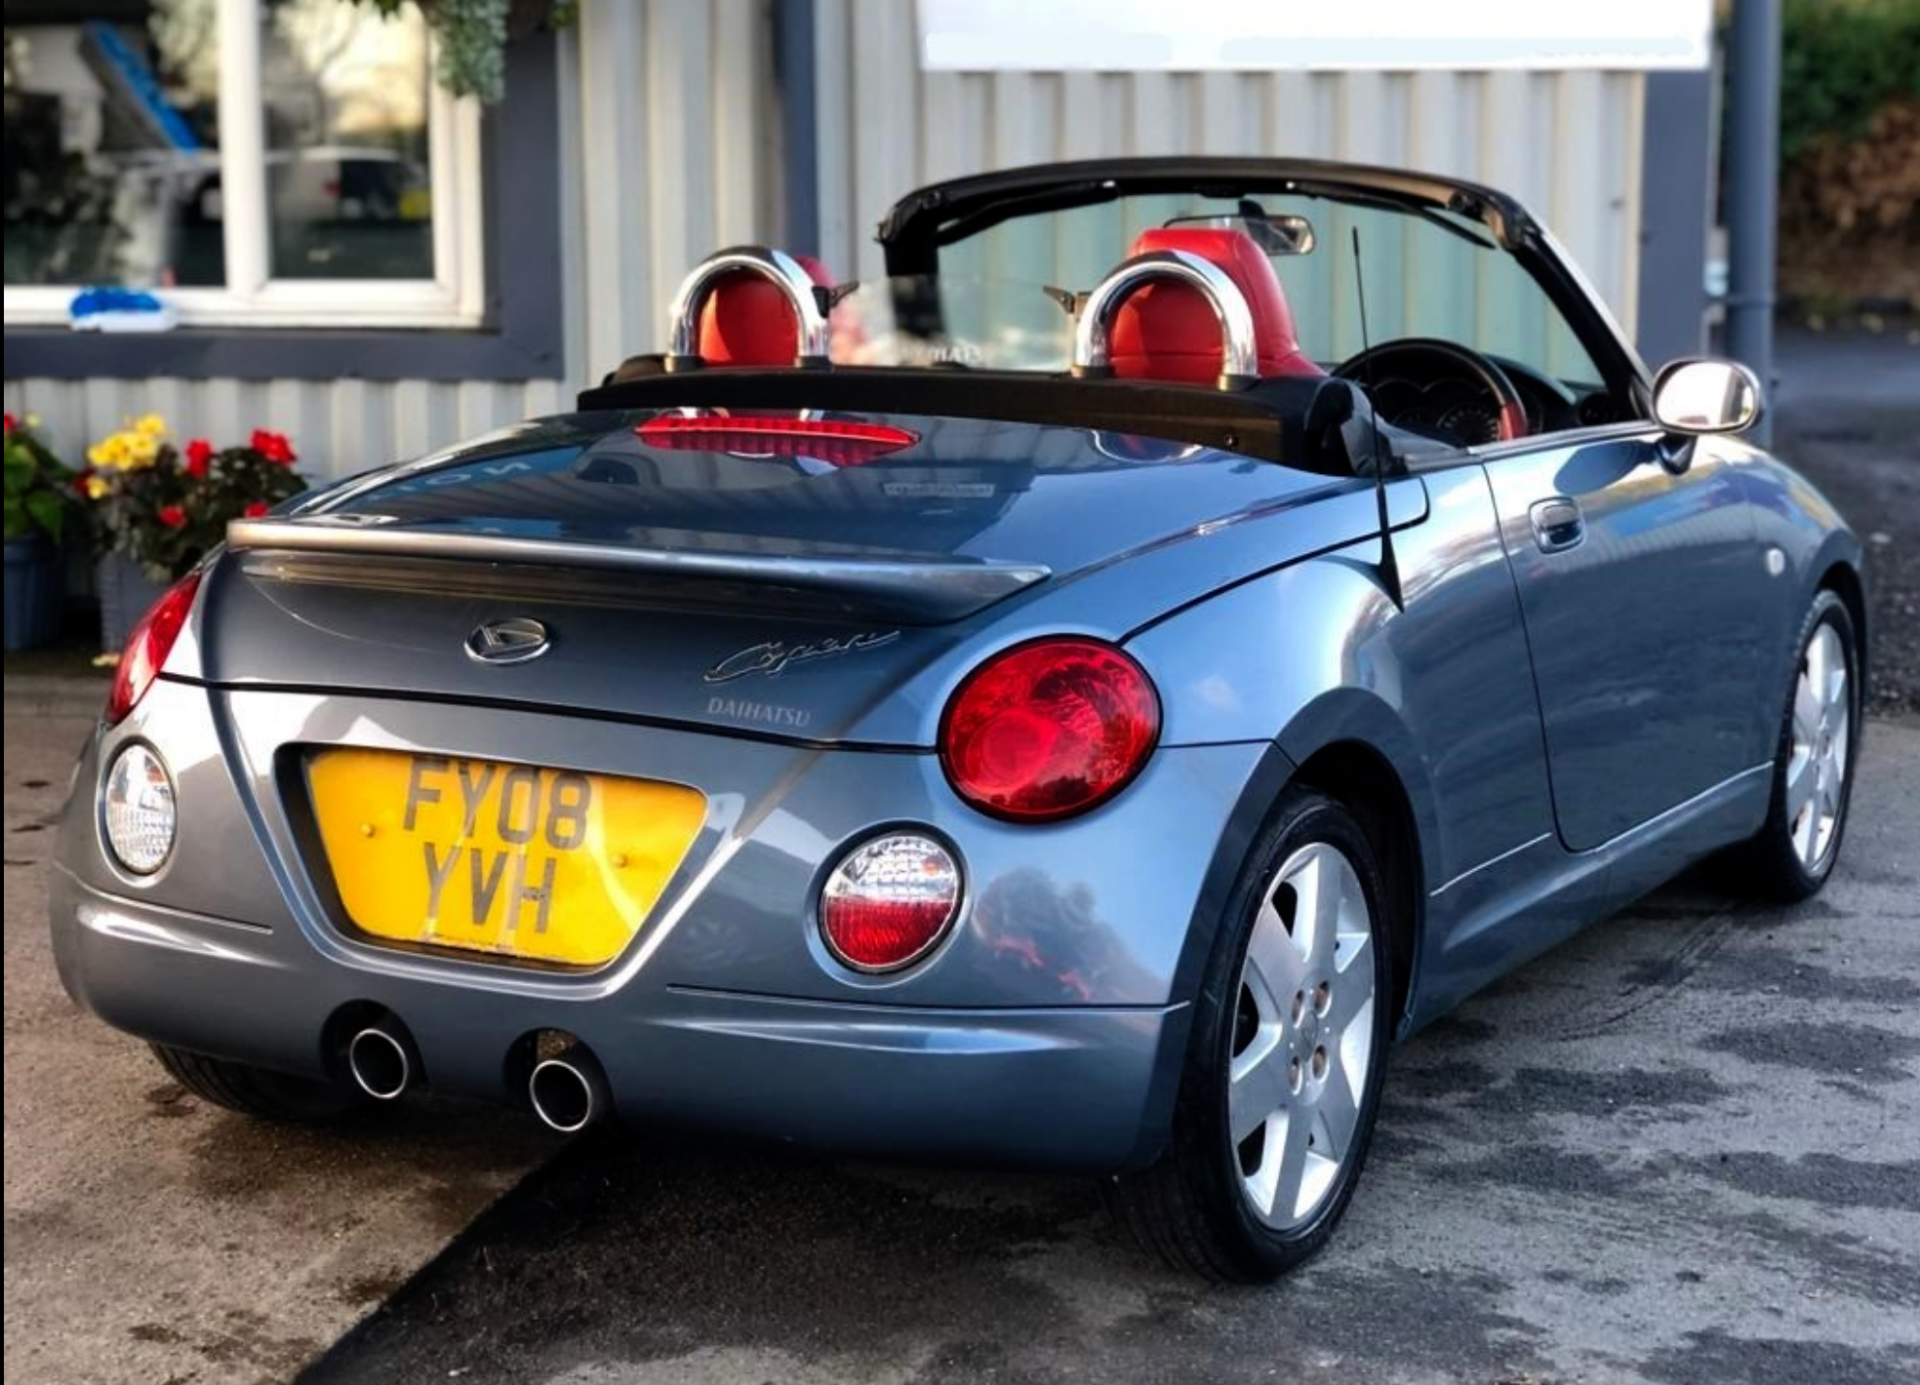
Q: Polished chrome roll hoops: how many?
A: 2